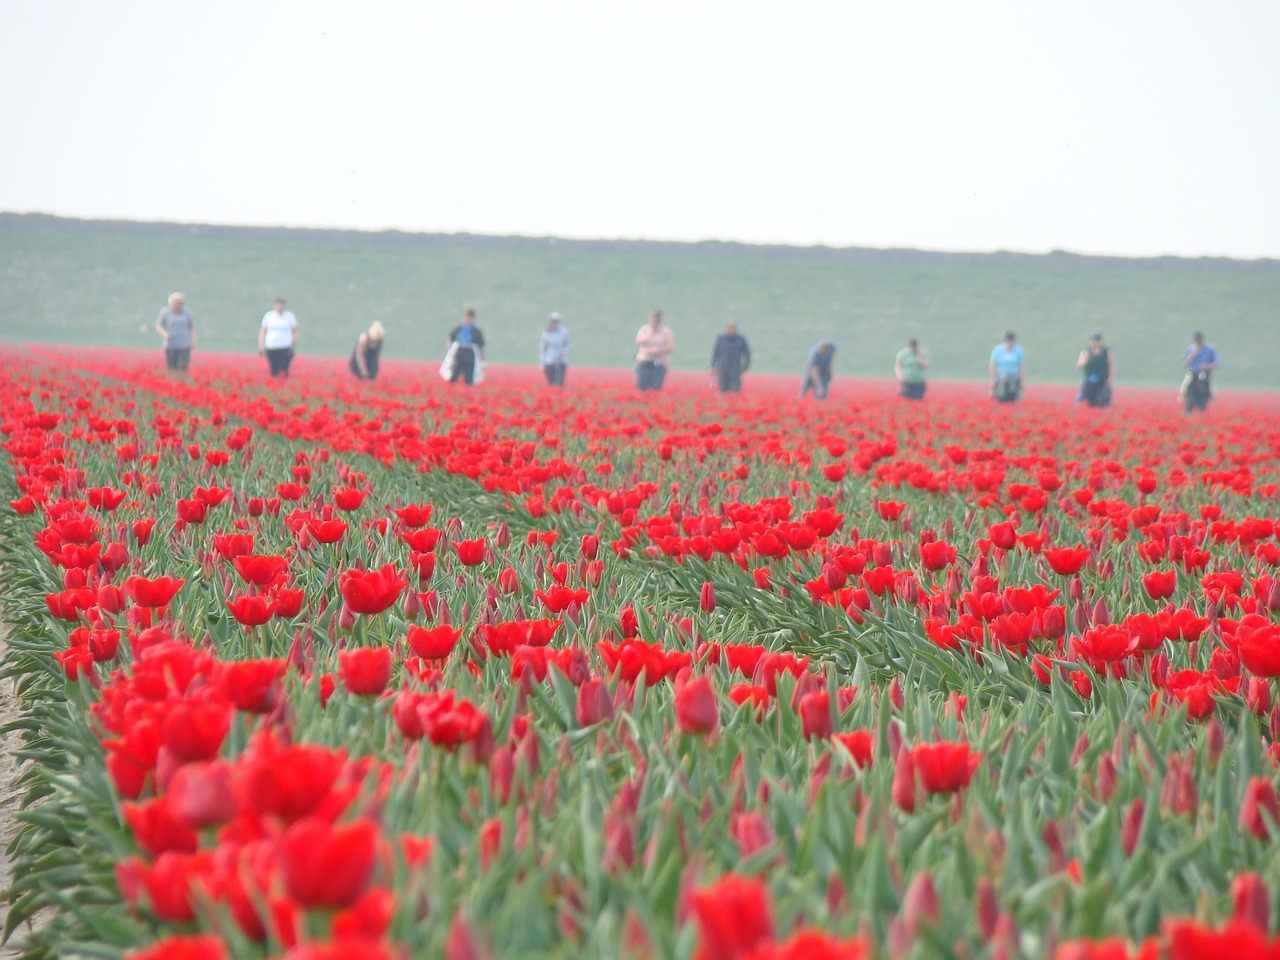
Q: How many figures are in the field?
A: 12